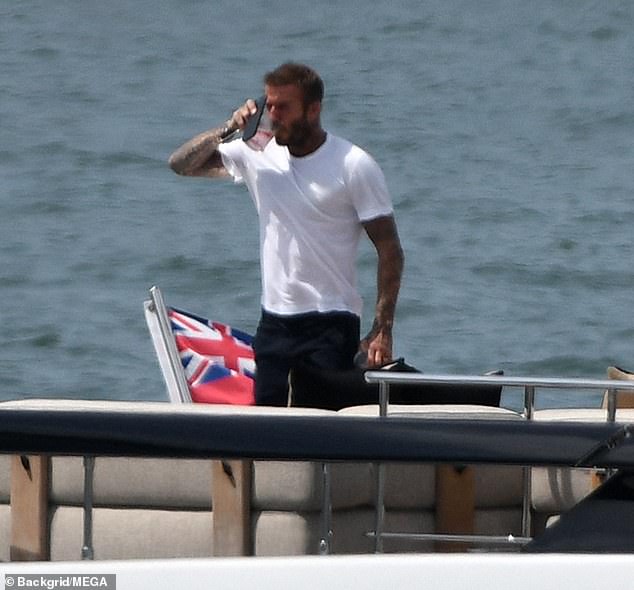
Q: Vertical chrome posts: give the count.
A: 5